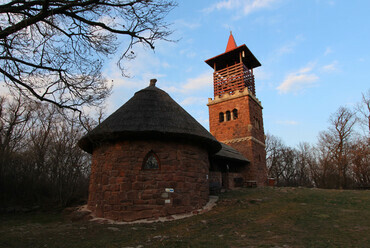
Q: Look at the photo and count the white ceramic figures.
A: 0